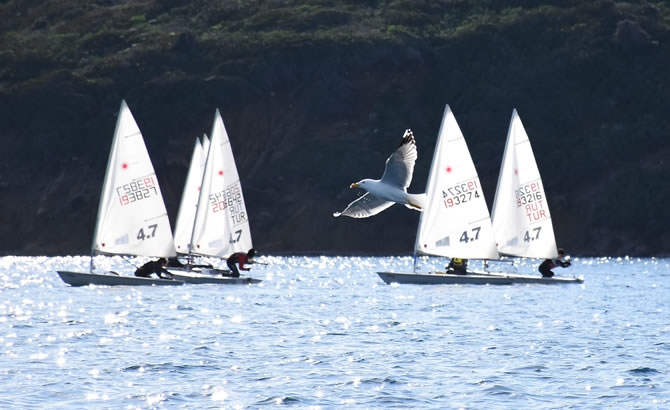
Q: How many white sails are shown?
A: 6